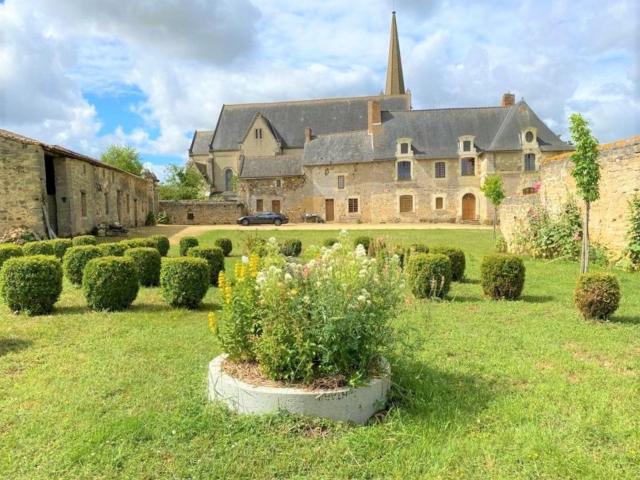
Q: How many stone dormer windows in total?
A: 3